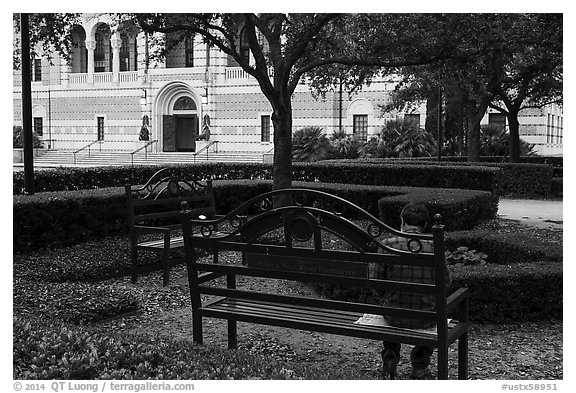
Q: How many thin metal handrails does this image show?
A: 3